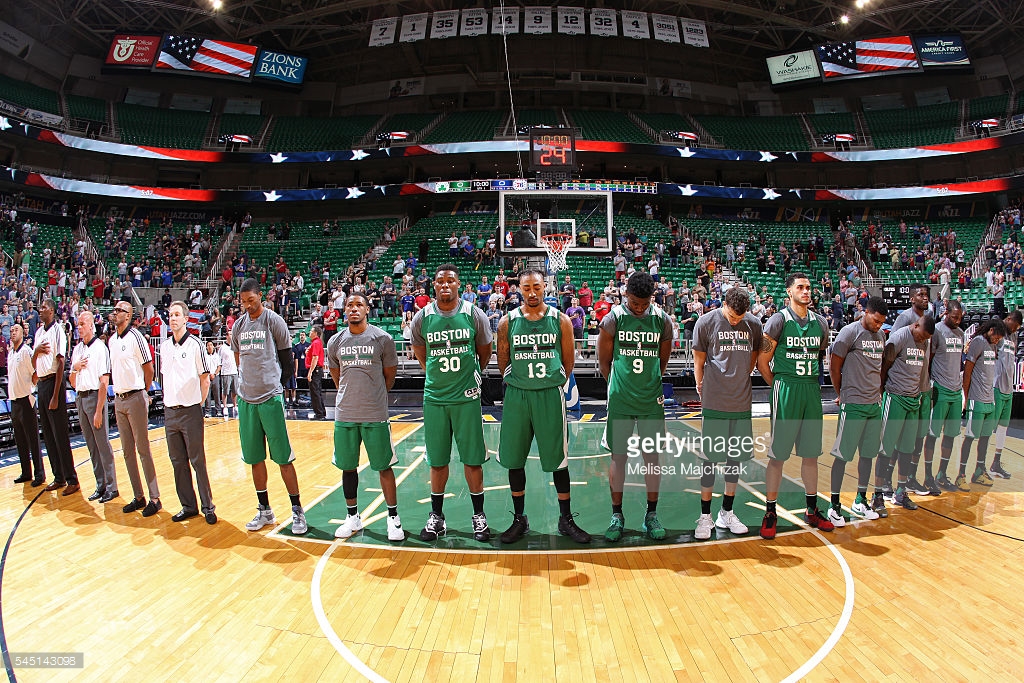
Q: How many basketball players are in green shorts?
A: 13